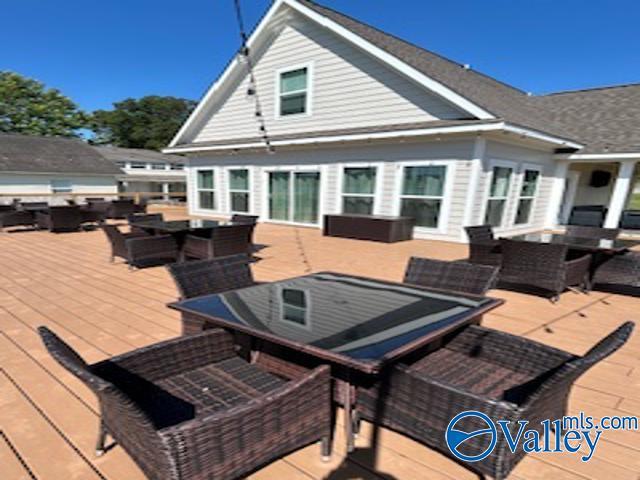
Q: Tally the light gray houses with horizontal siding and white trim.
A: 1